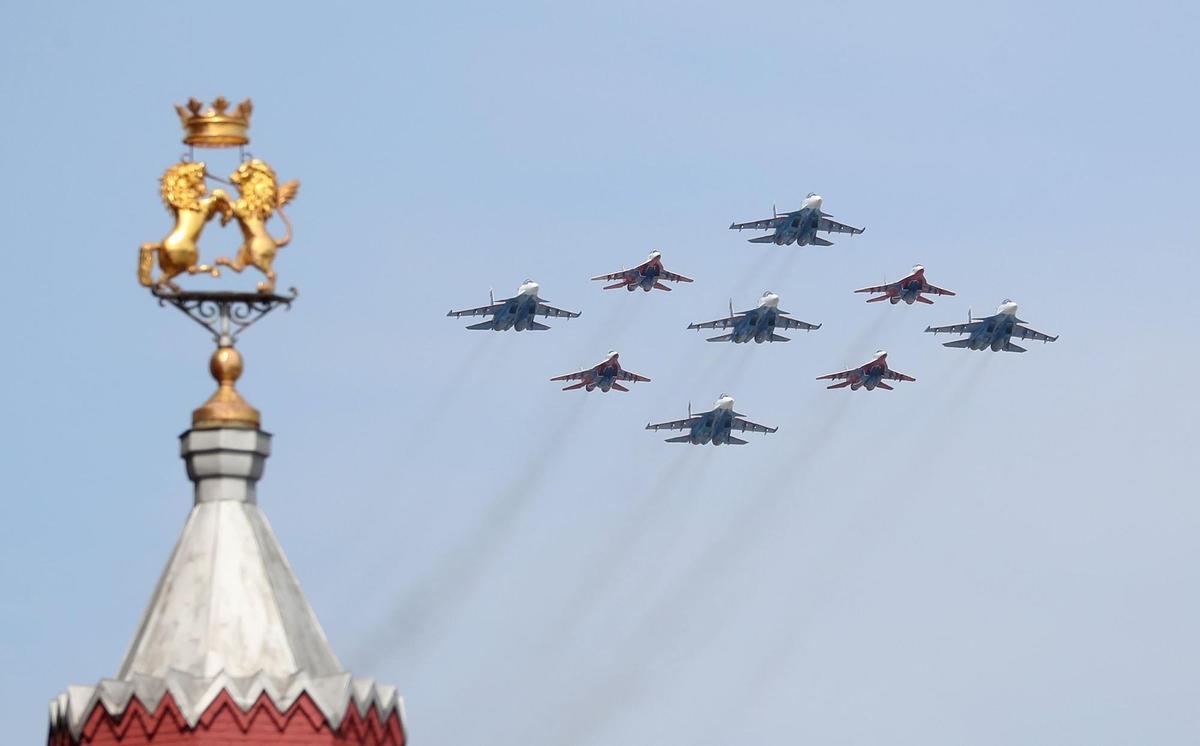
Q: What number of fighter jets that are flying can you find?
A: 9